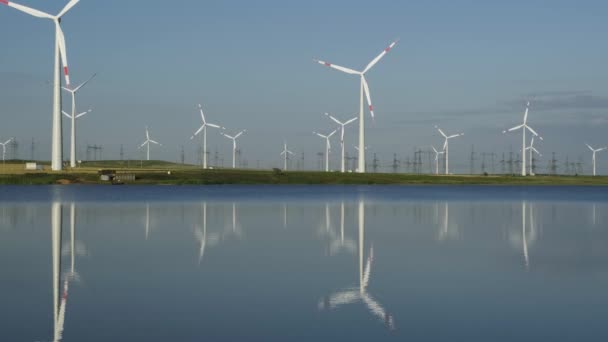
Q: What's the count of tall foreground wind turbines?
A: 2